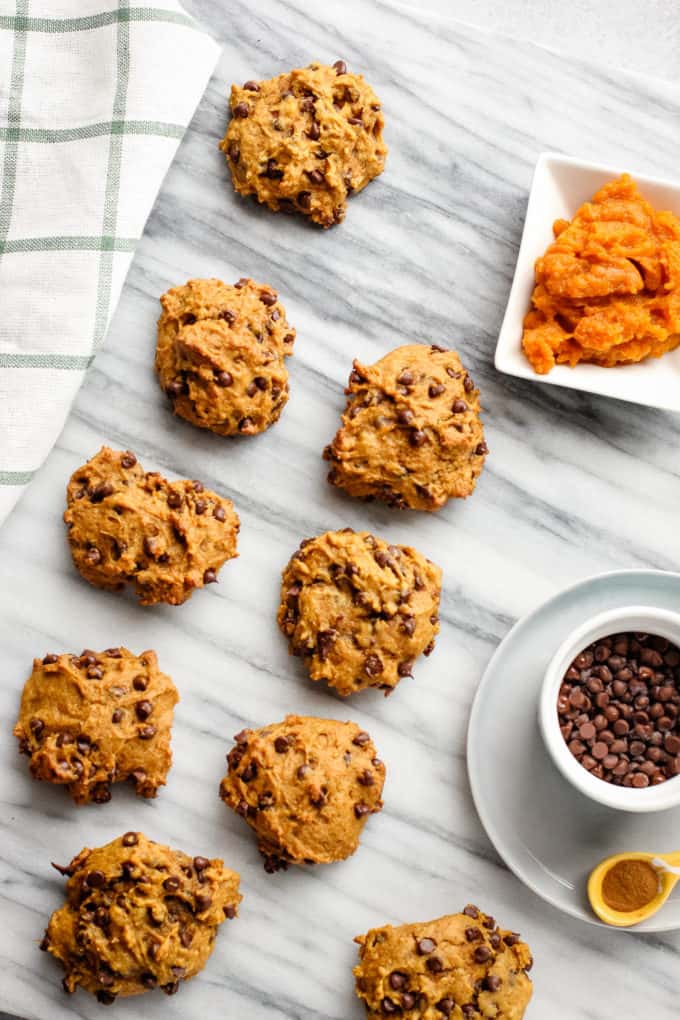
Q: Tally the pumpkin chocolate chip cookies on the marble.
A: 9